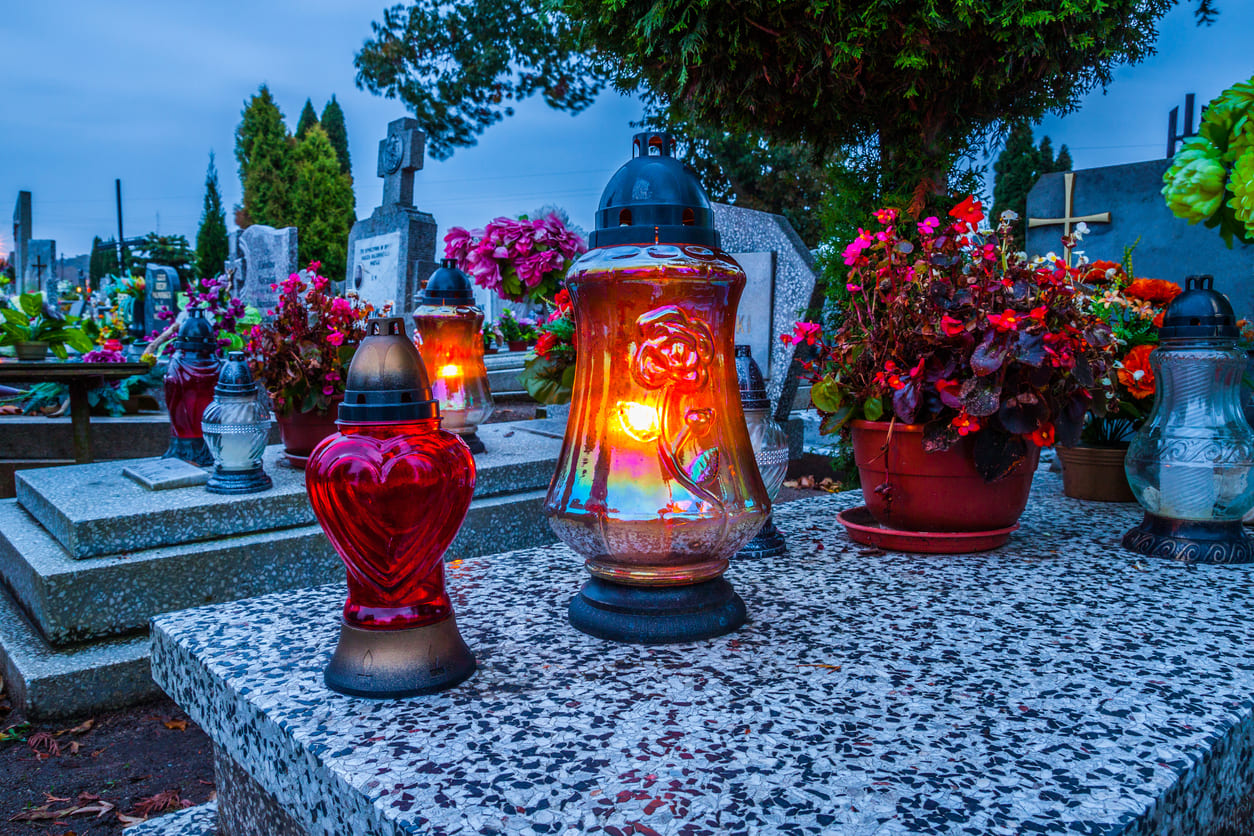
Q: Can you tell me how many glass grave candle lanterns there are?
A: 7